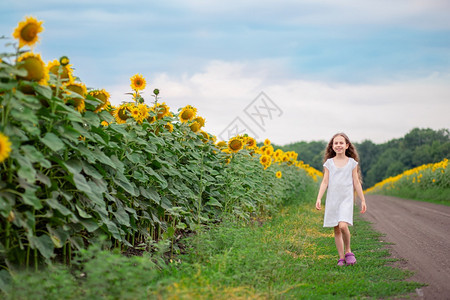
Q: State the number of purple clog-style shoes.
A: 2